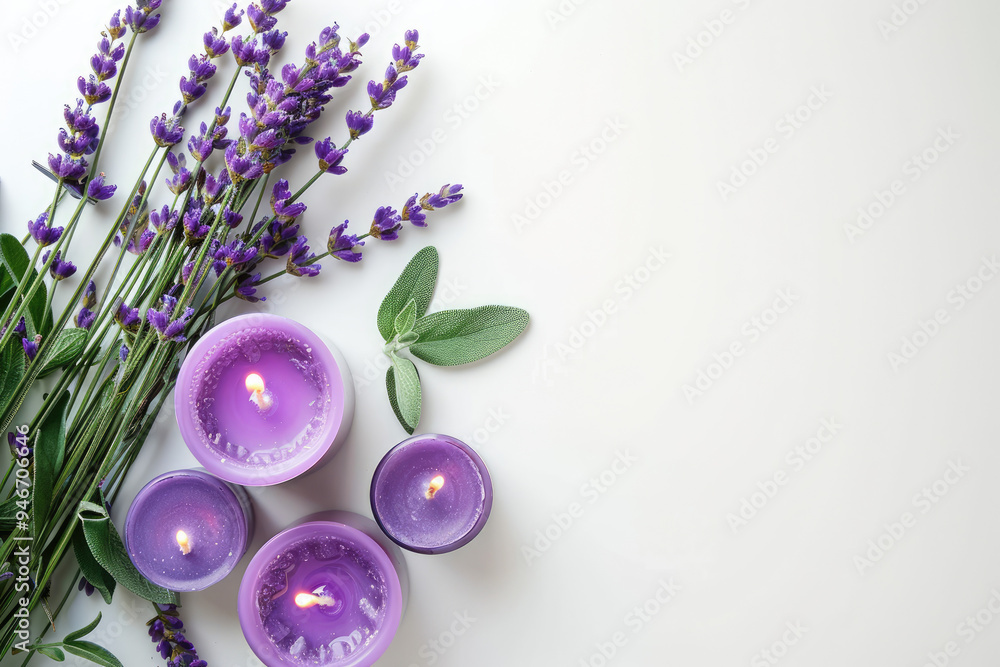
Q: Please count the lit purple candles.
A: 4